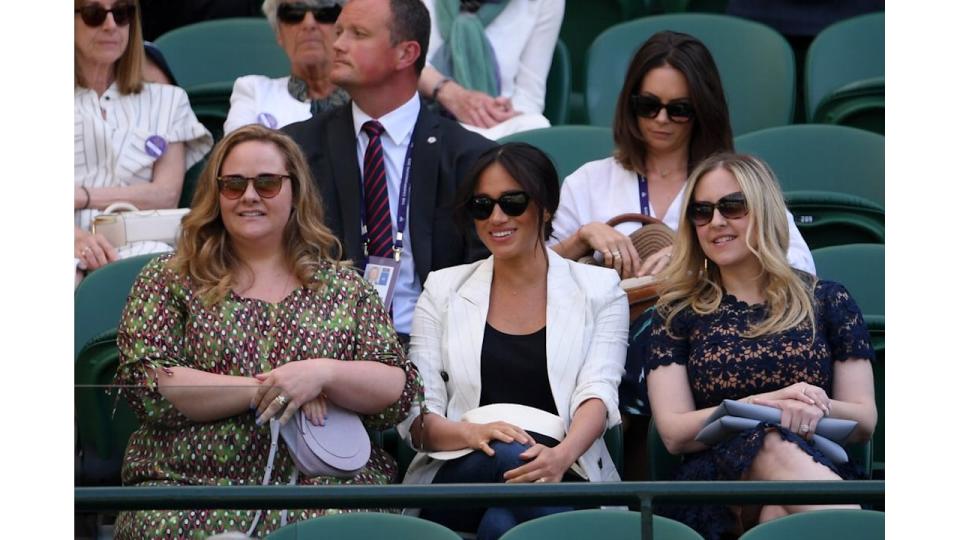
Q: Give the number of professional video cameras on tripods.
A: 0